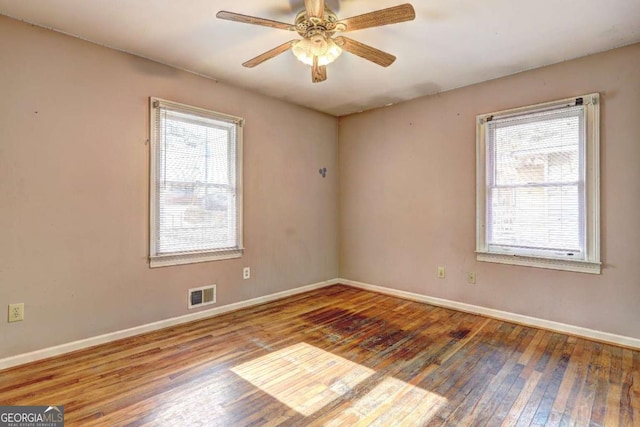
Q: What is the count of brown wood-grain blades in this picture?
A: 6